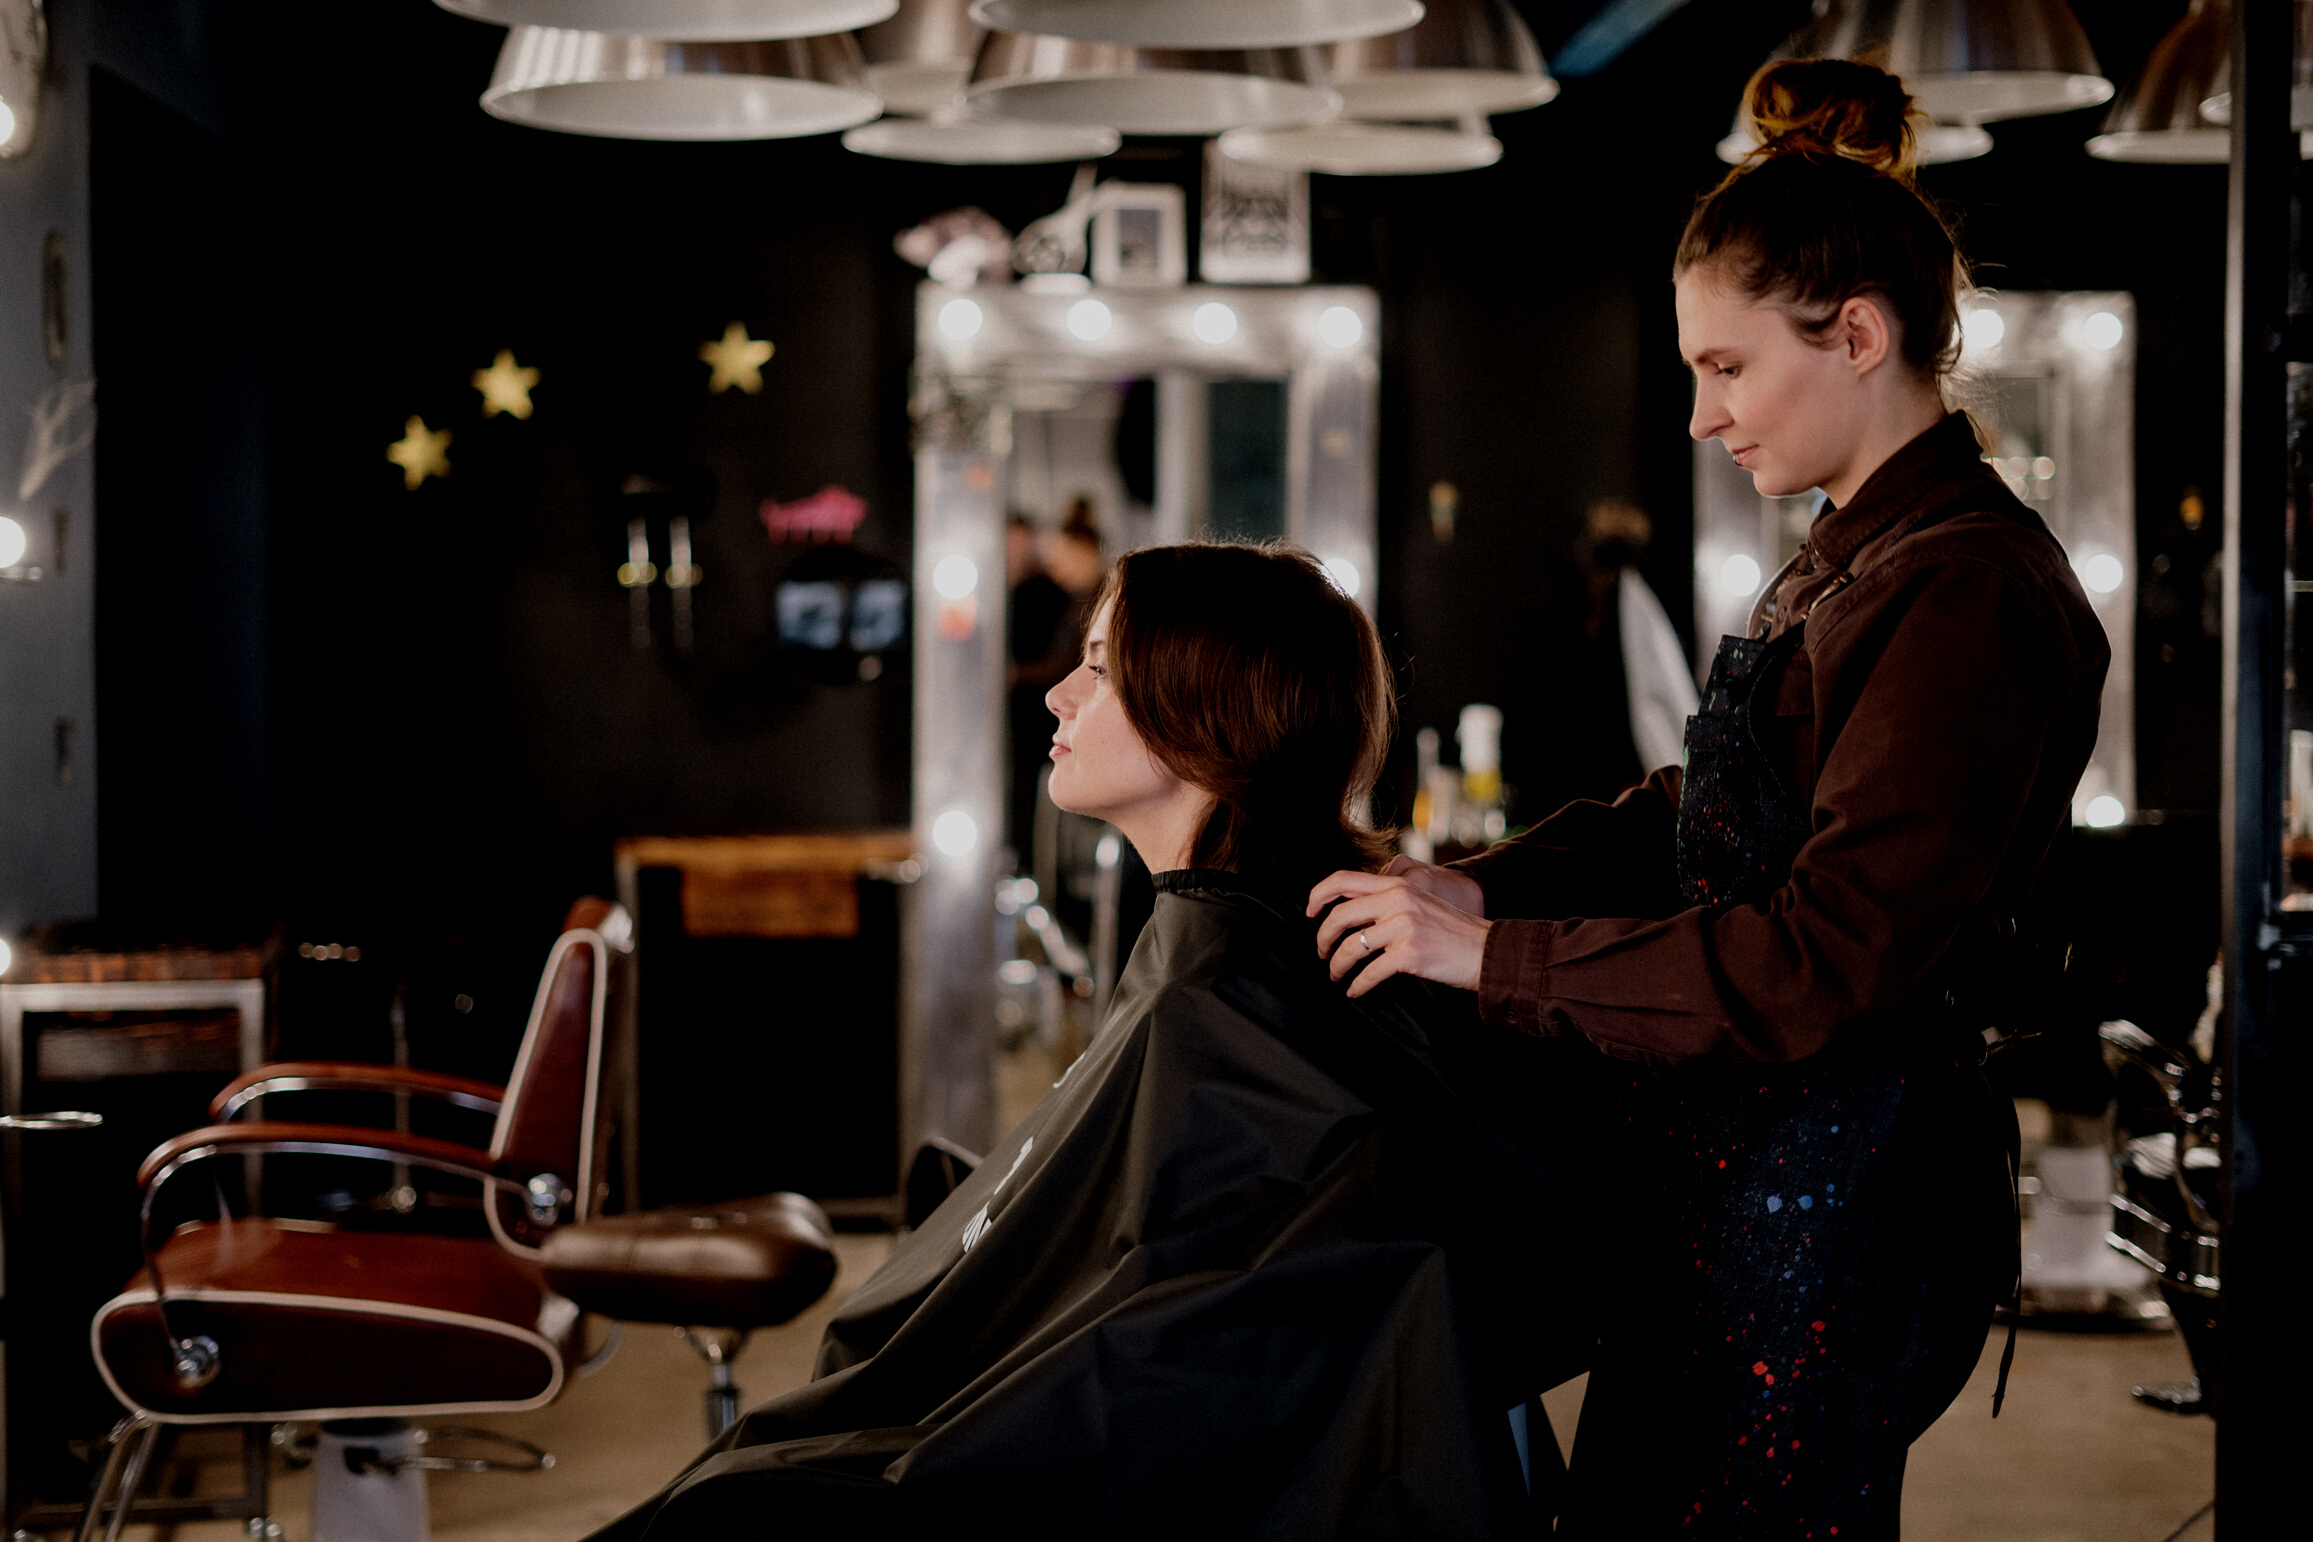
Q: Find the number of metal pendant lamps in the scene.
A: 12